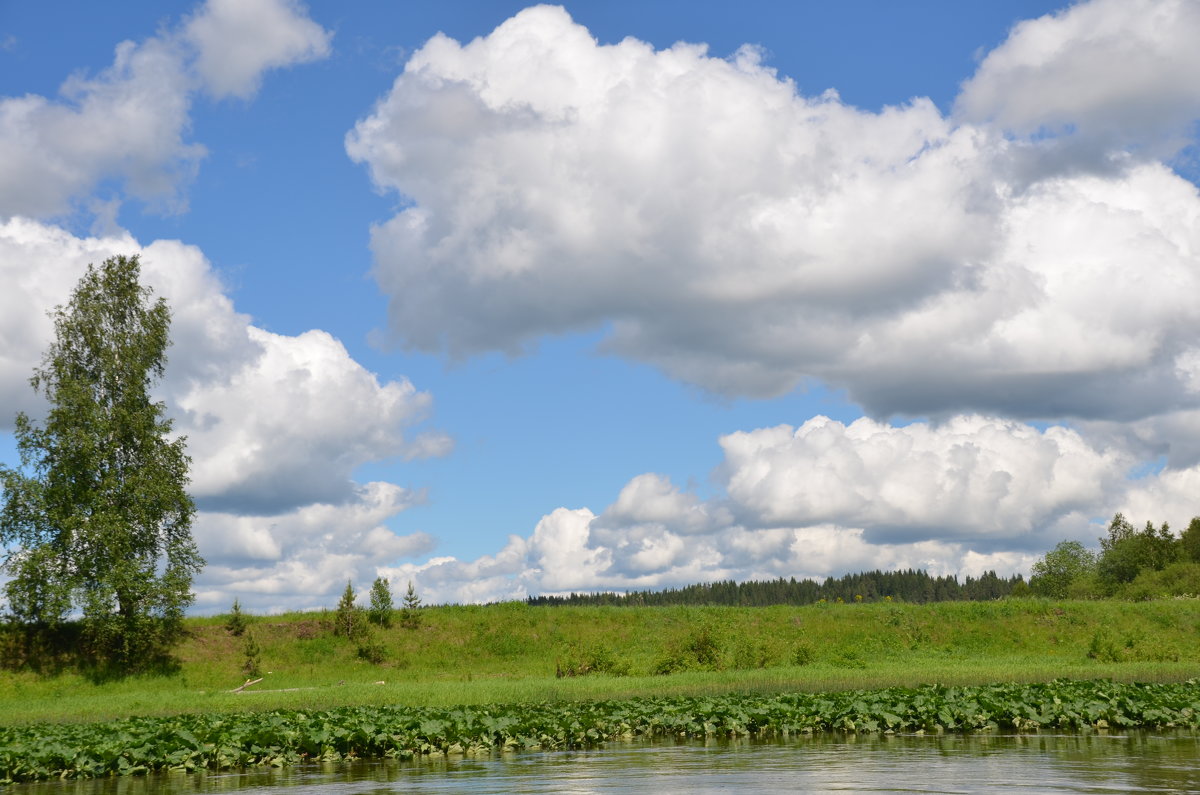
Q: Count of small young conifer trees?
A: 4